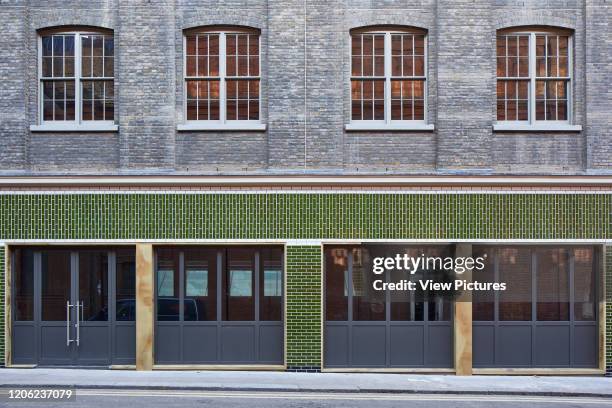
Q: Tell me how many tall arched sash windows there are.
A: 4